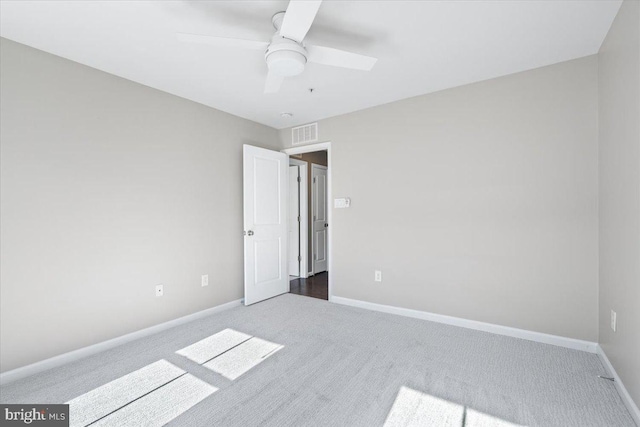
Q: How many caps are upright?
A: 0